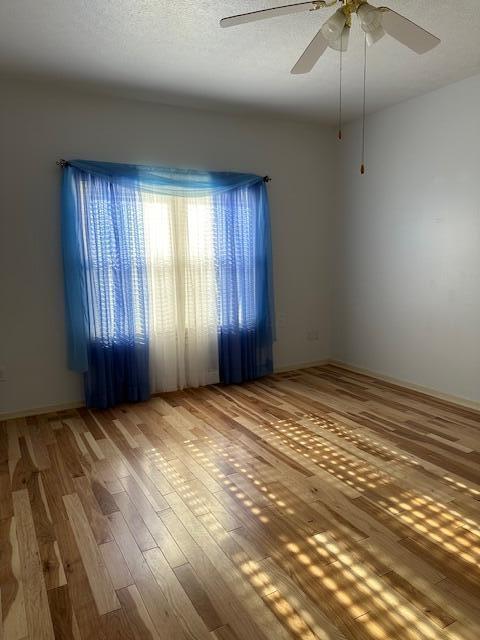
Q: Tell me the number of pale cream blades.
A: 3